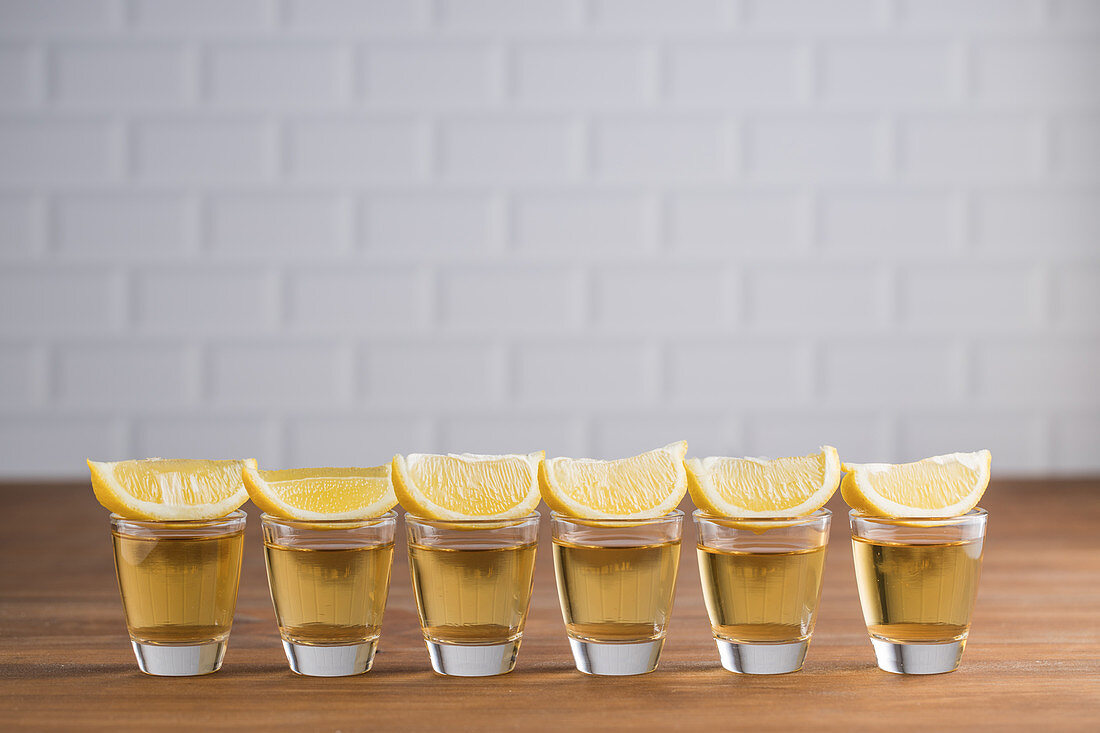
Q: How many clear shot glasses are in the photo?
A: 6